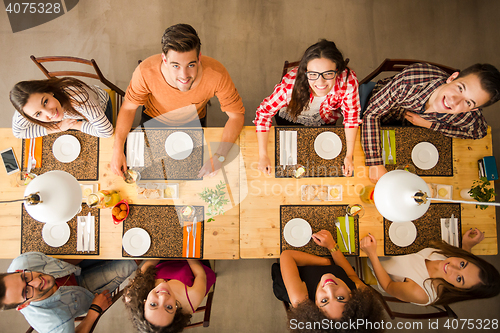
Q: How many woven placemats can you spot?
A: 8